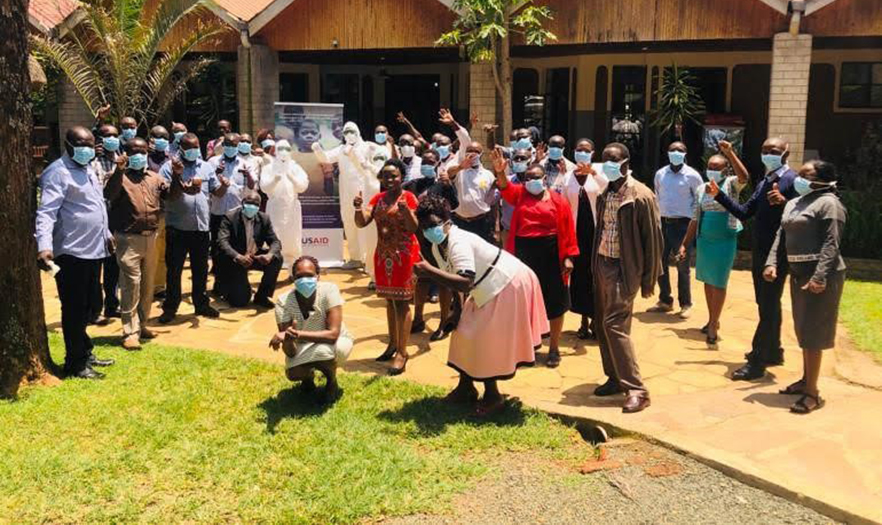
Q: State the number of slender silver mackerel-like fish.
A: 0